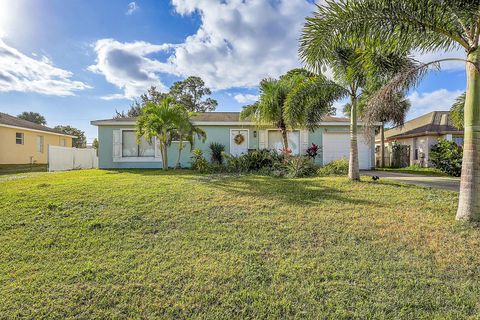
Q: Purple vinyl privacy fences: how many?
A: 0